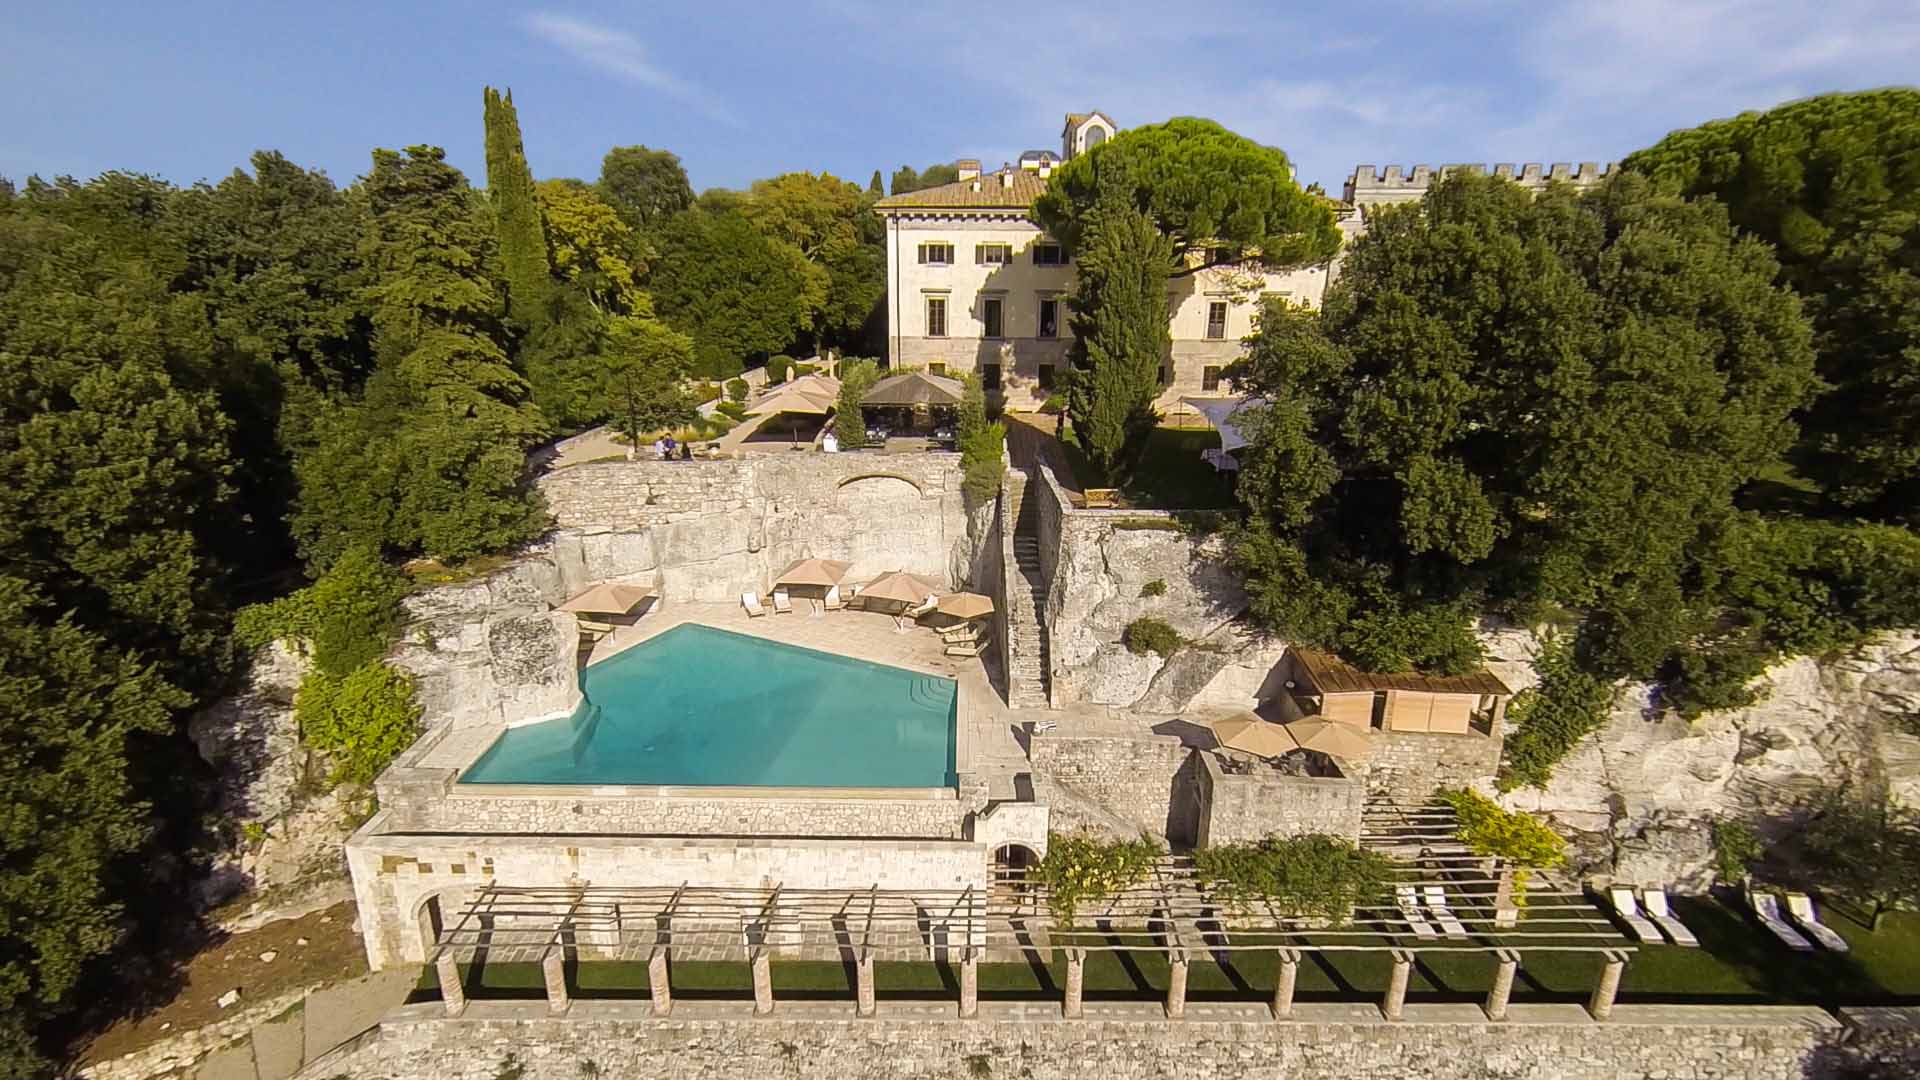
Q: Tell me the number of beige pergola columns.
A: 12